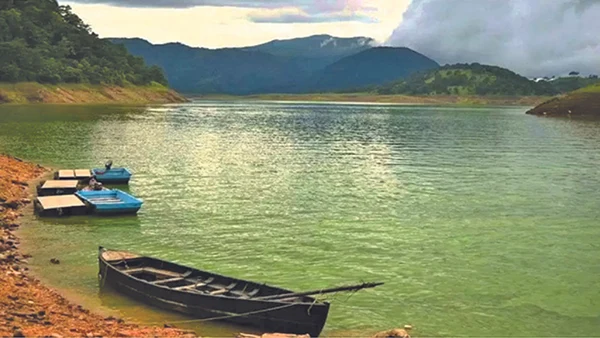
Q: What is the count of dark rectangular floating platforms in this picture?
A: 3